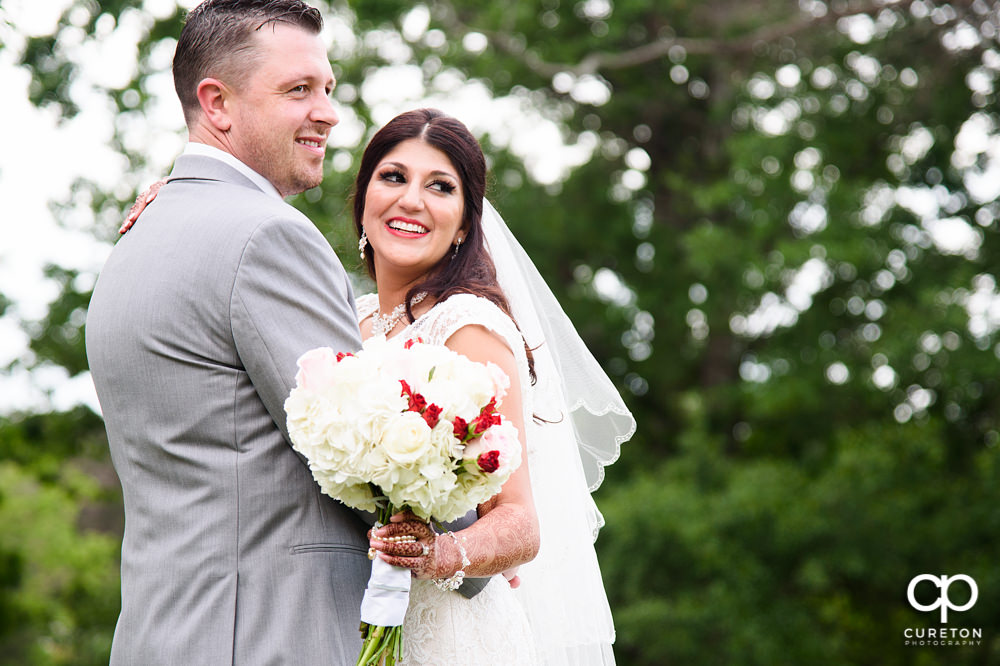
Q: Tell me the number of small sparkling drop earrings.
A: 2